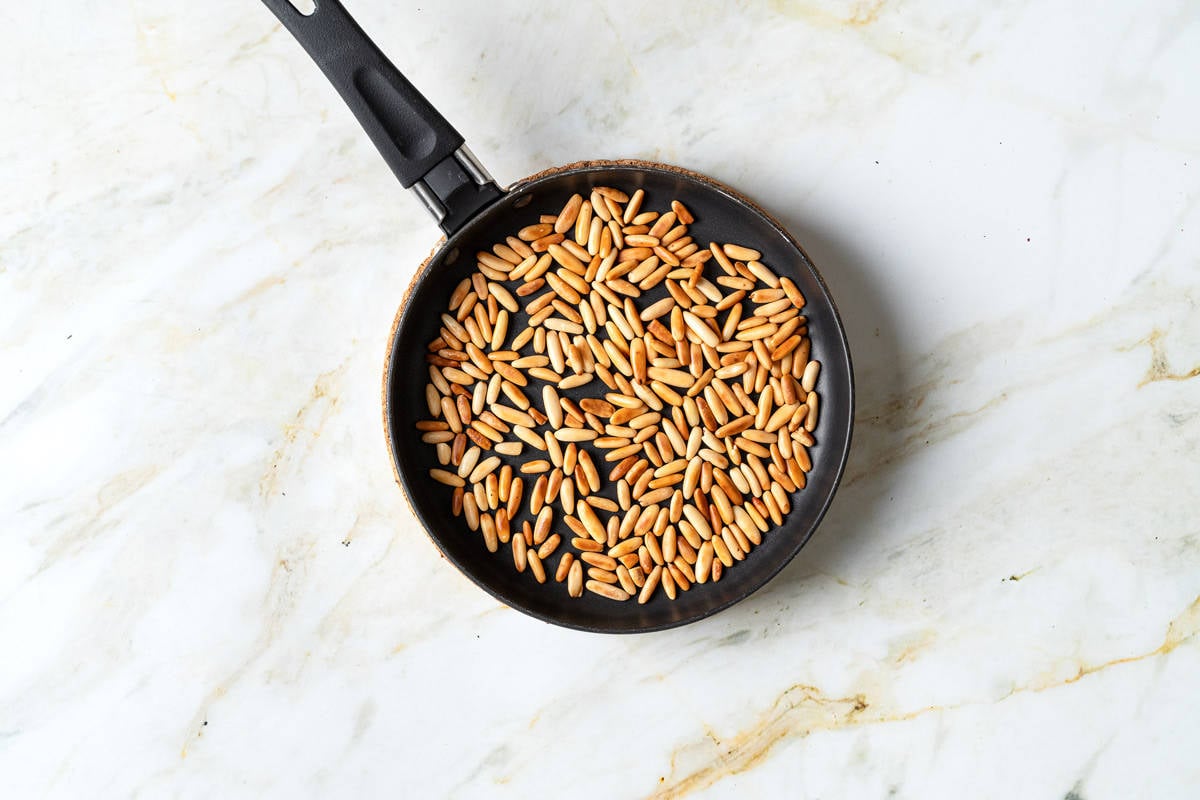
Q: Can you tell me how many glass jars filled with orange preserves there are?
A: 0